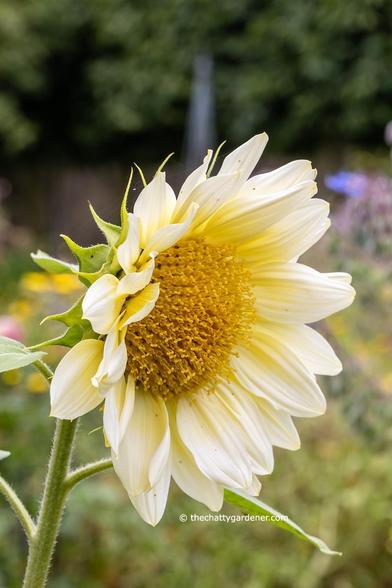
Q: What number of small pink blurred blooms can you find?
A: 1